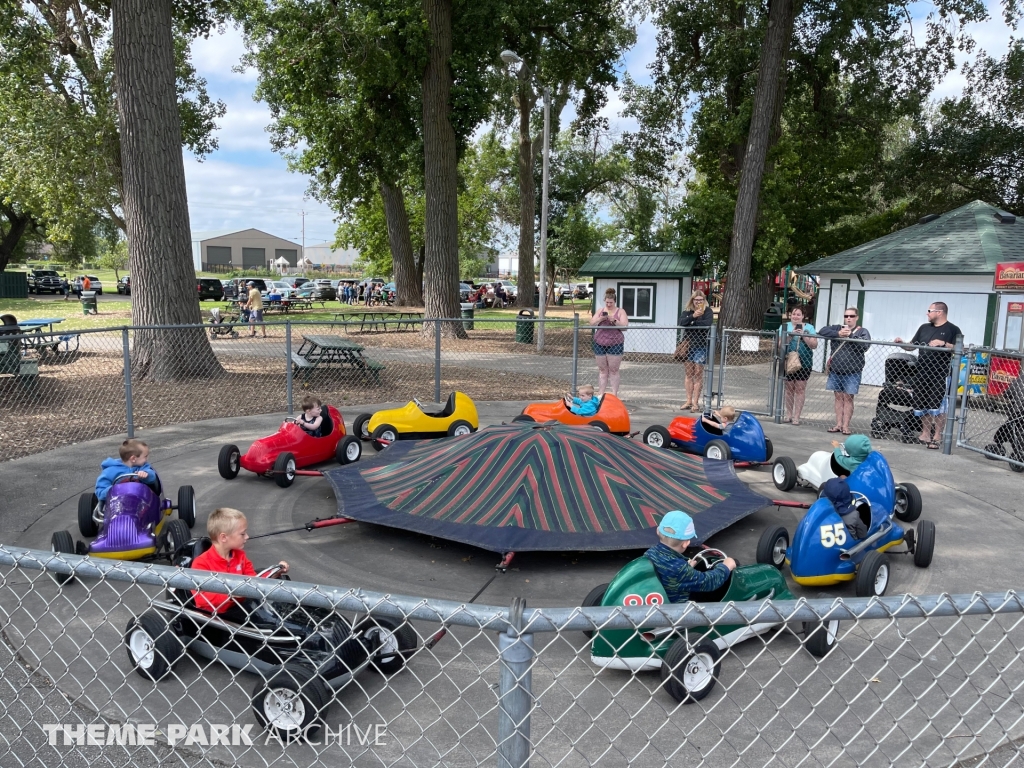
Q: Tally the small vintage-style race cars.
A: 9